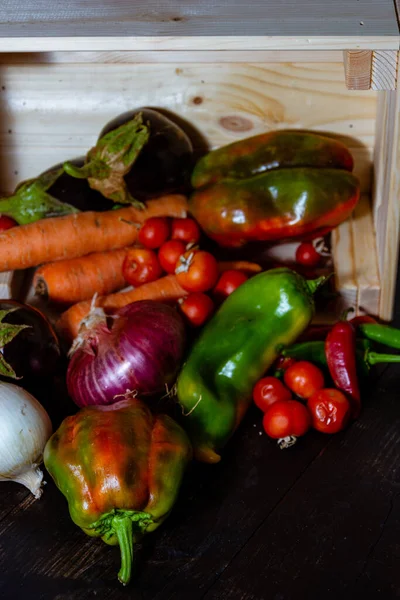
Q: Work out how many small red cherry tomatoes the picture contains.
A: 13